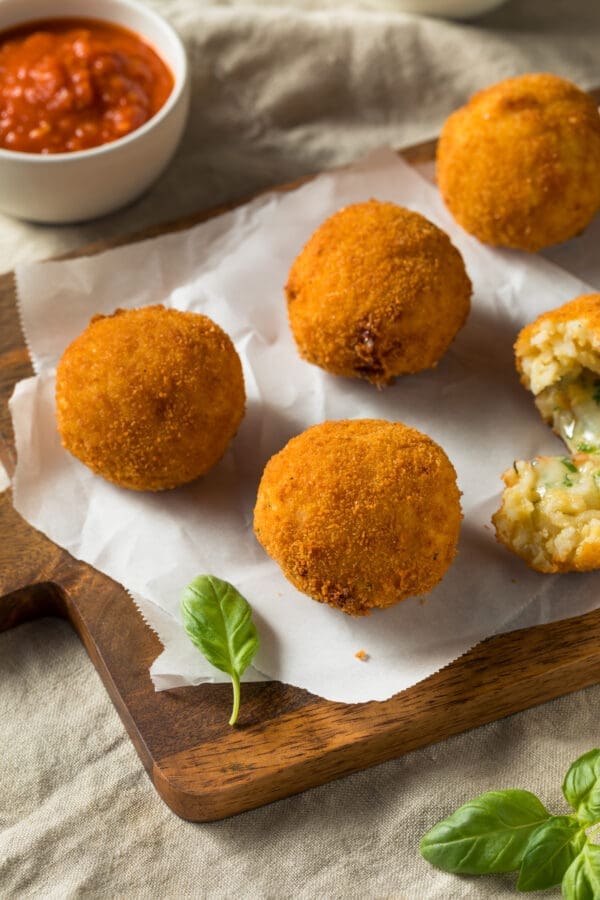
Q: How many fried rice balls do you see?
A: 5